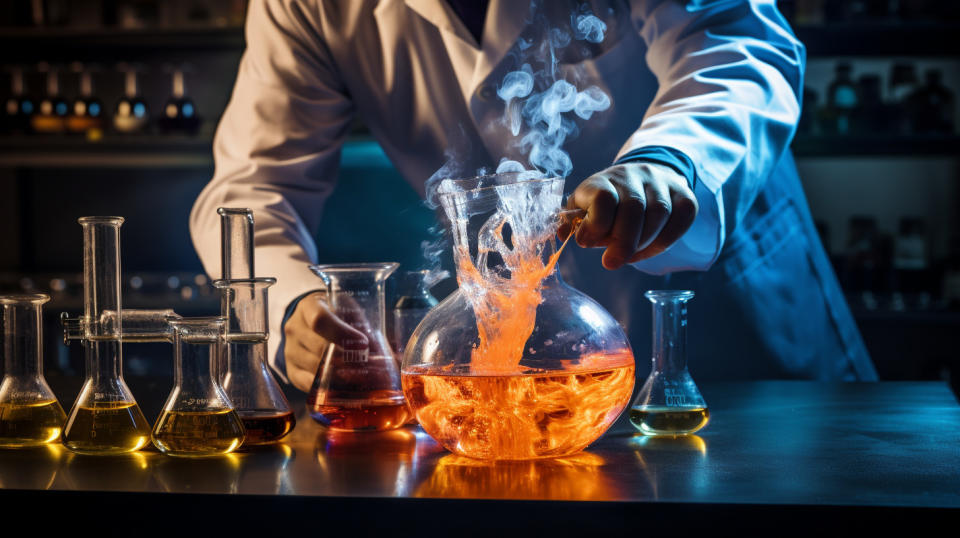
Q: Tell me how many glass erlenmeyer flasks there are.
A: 6